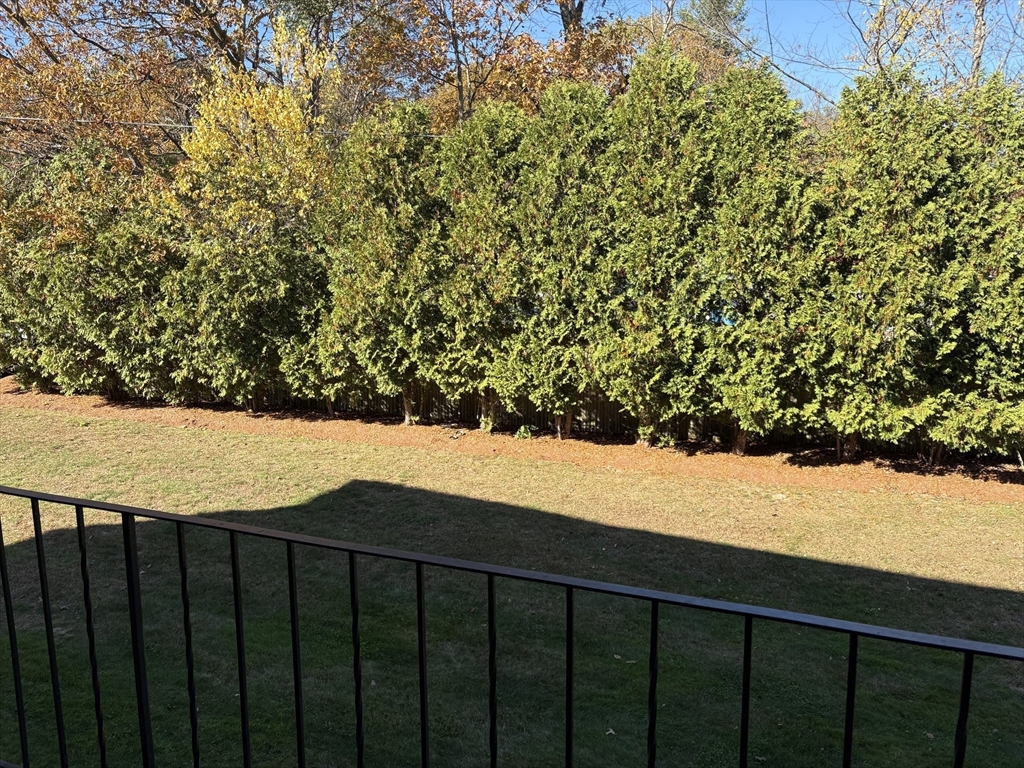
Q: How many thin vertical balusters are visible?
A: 14